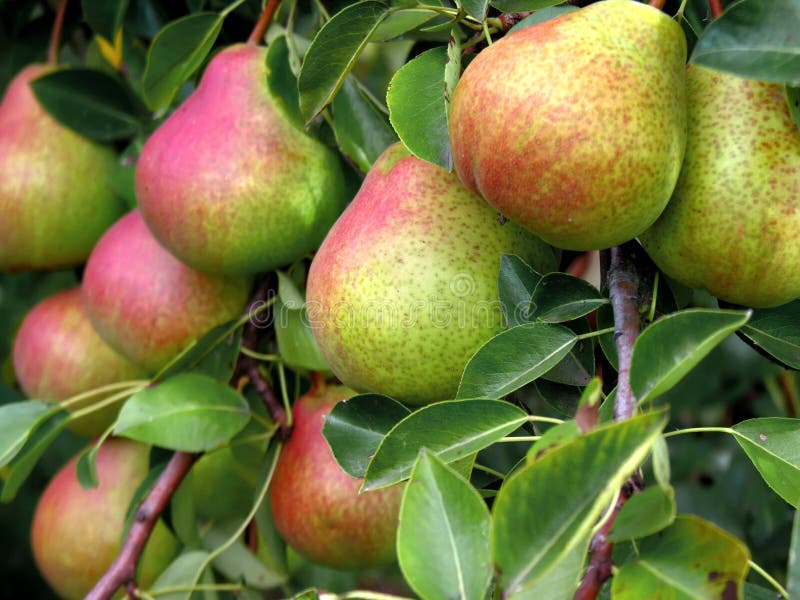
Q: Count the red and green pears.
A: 9